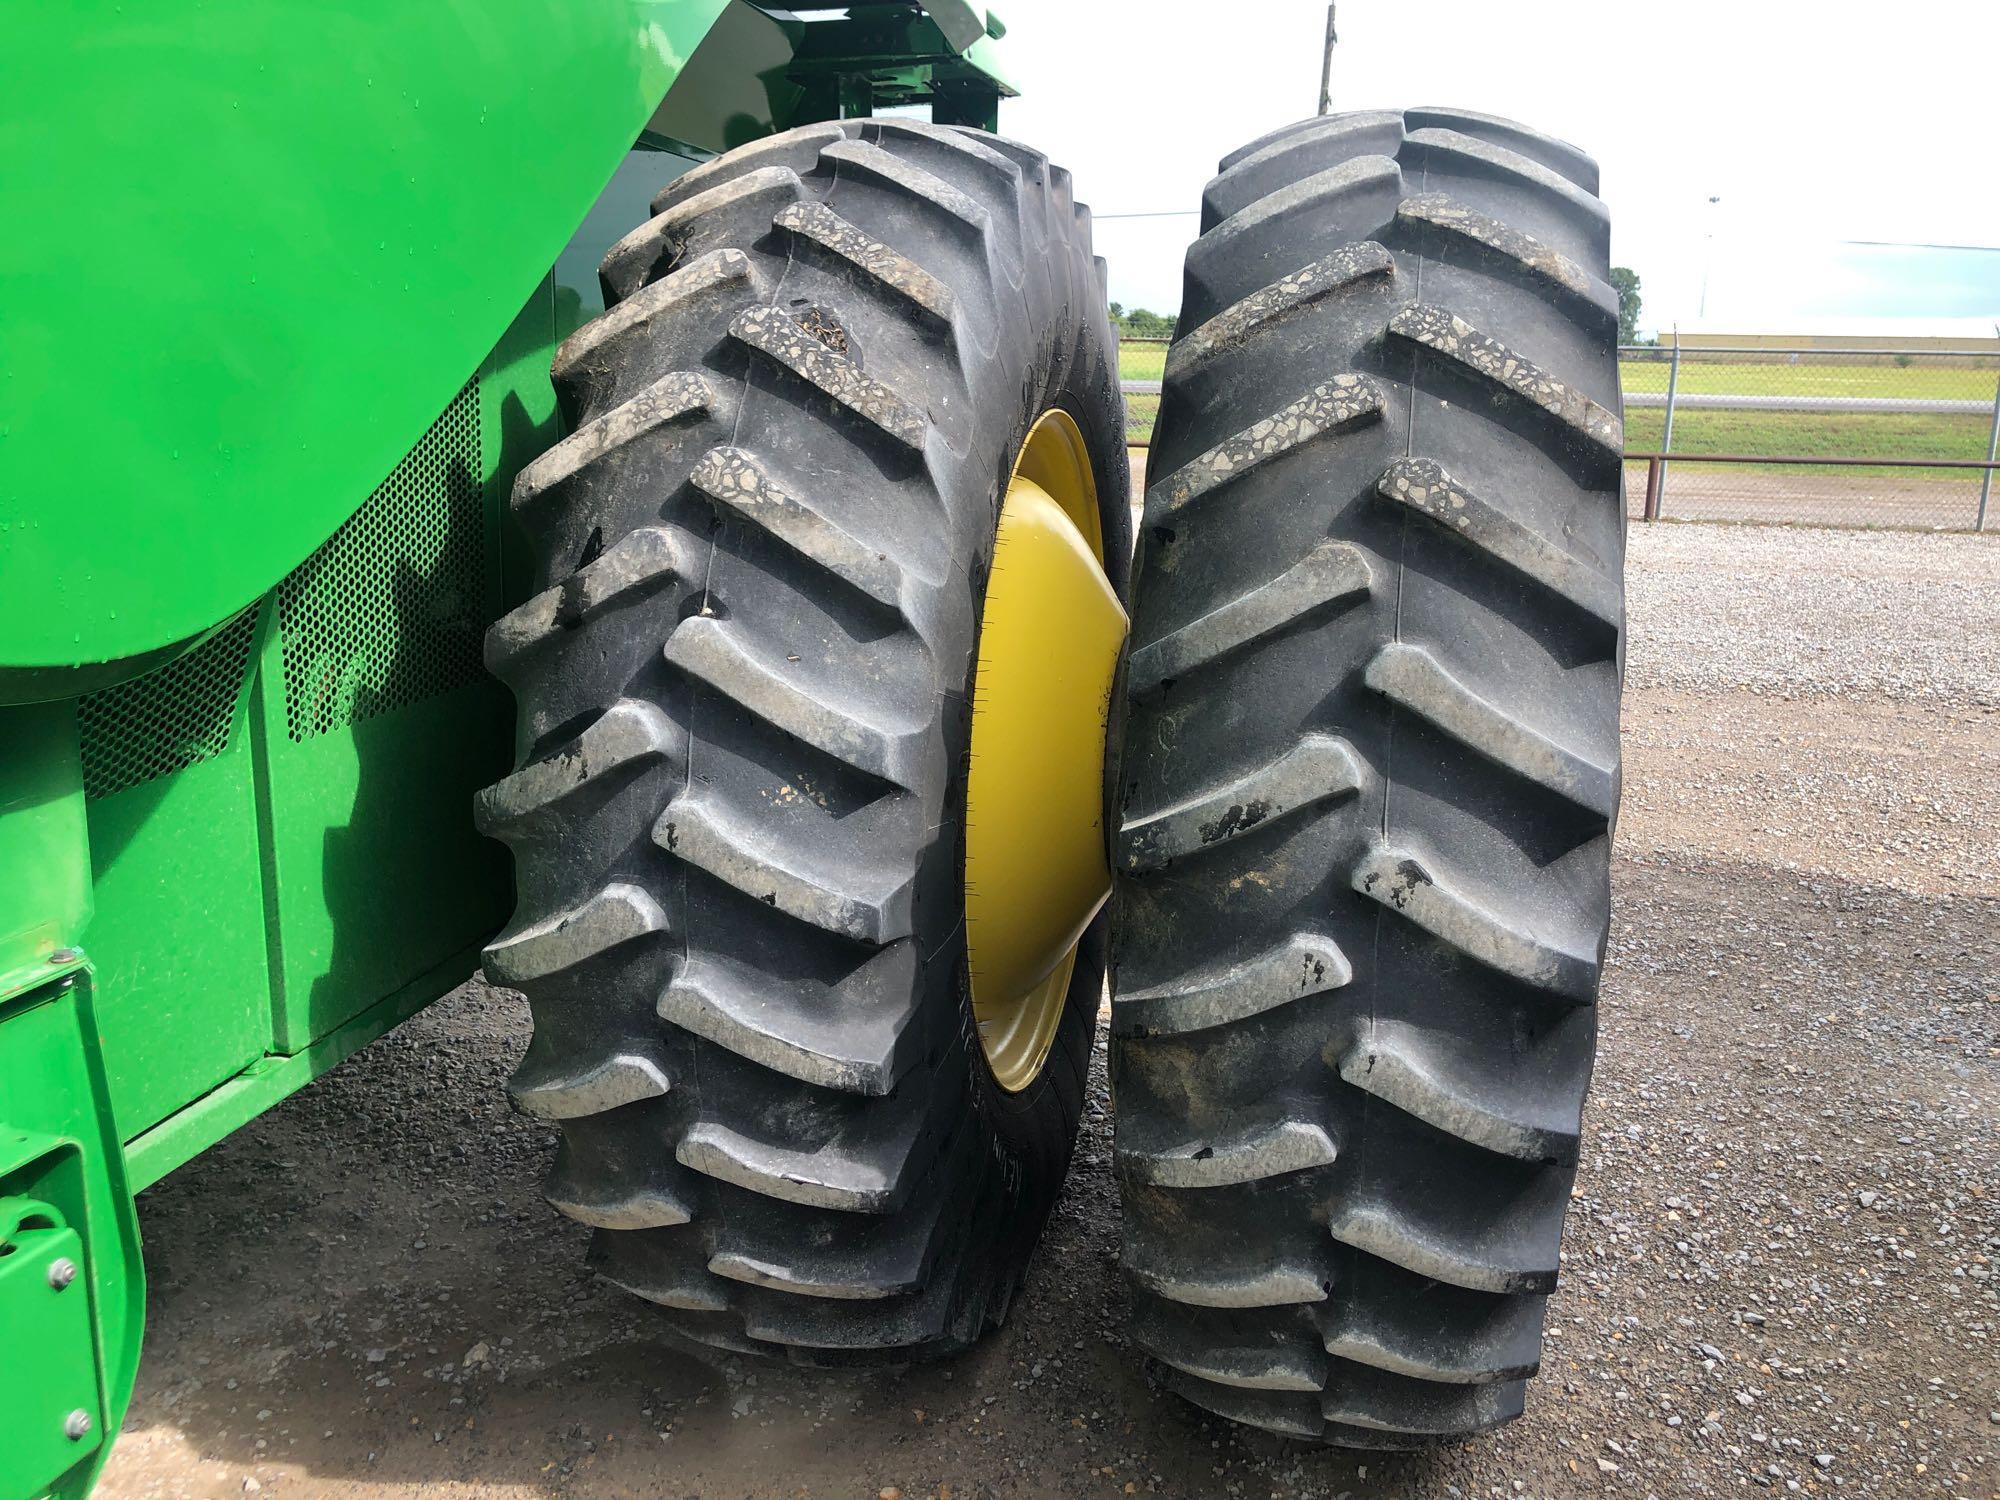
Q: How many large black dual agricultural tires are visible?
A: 2